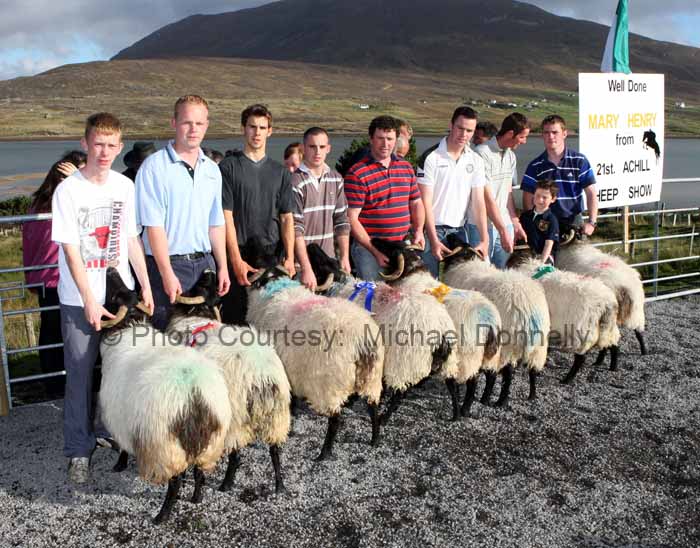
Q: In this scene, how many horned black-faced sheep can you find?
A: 8